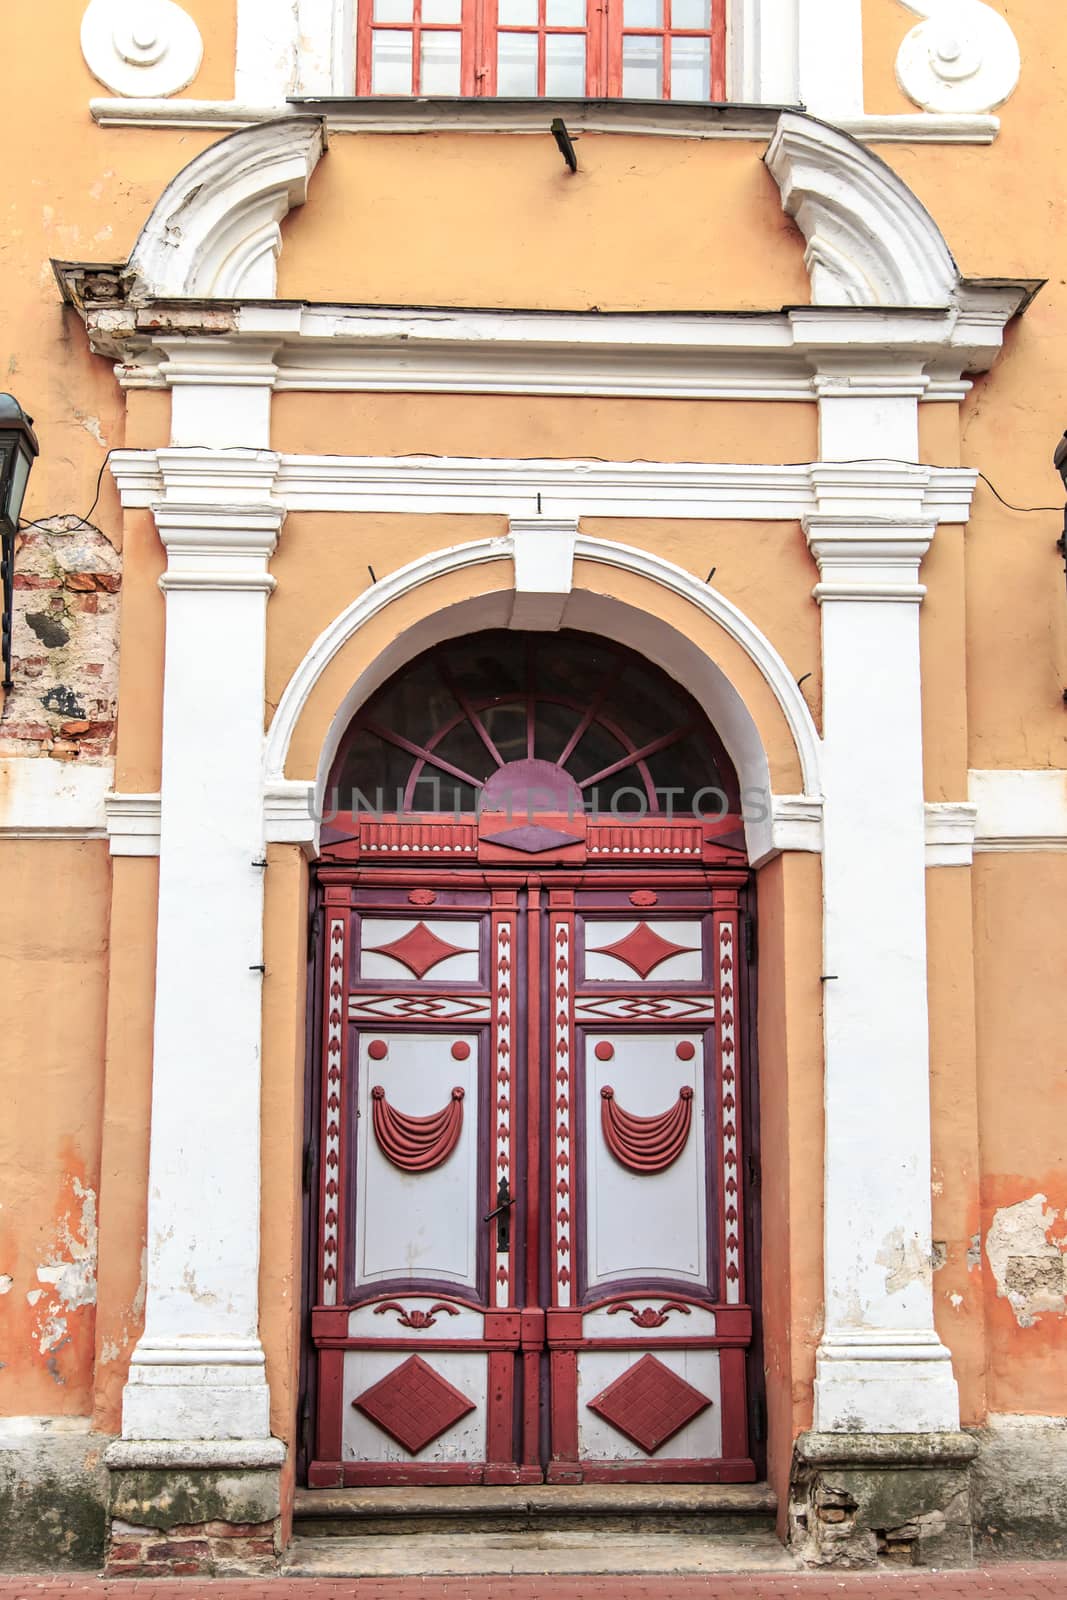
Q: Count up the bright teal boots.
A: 0